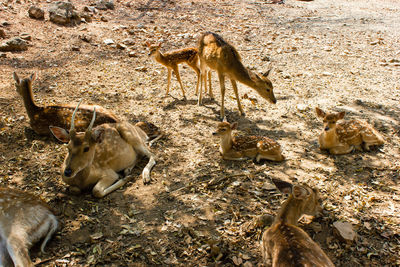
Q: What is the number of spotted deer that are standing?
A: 2